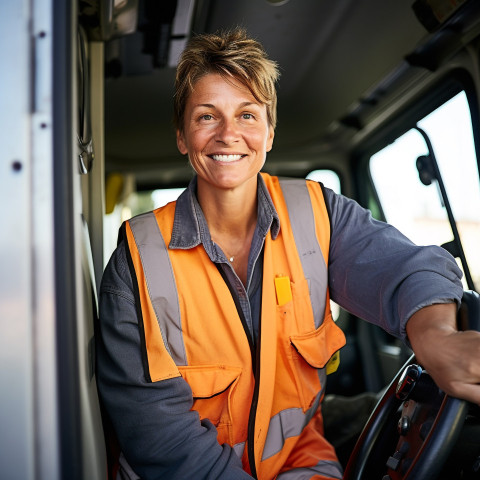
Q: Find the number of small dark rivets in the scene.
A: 3